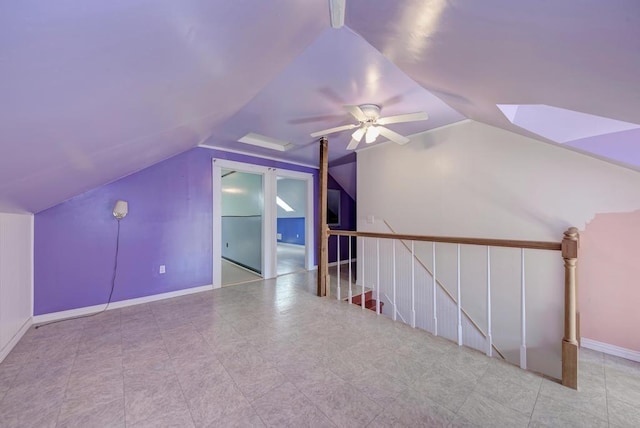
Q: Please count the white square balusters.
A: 10